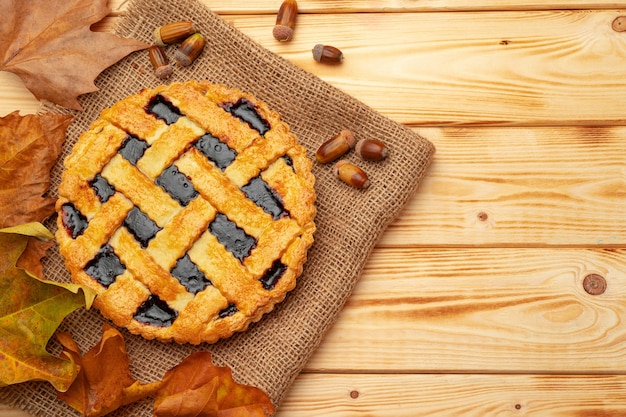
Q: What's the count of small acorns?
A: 8